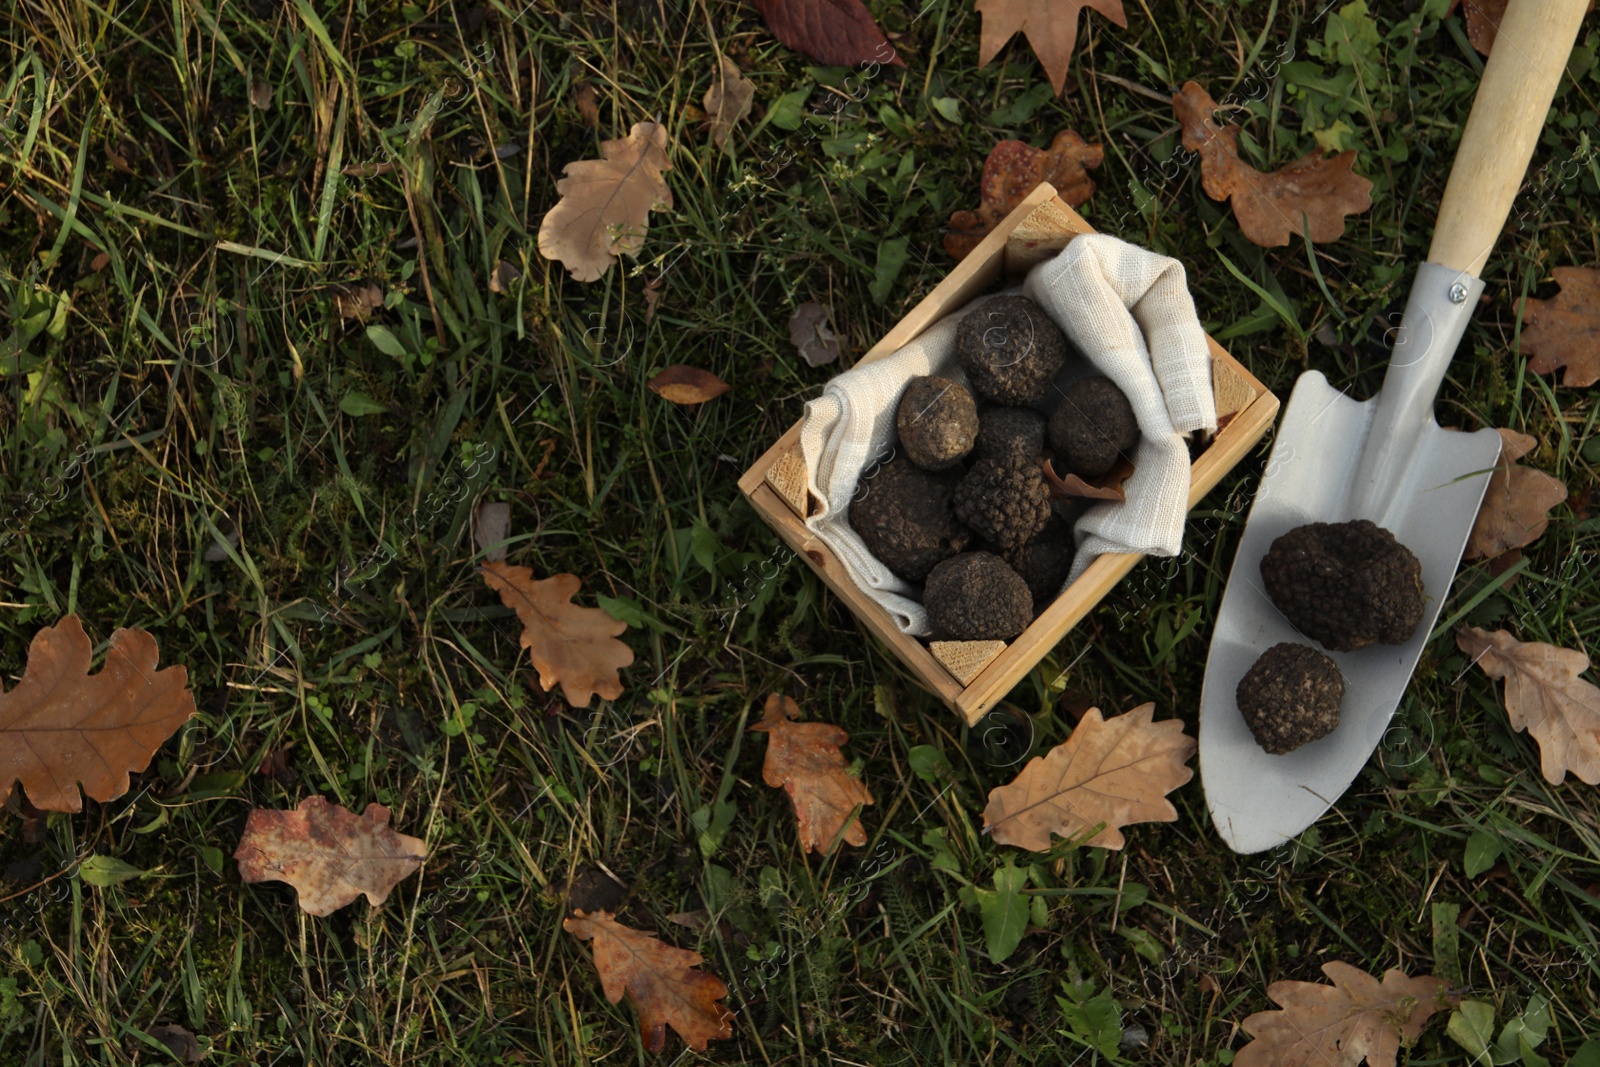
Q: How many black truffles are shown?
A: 10